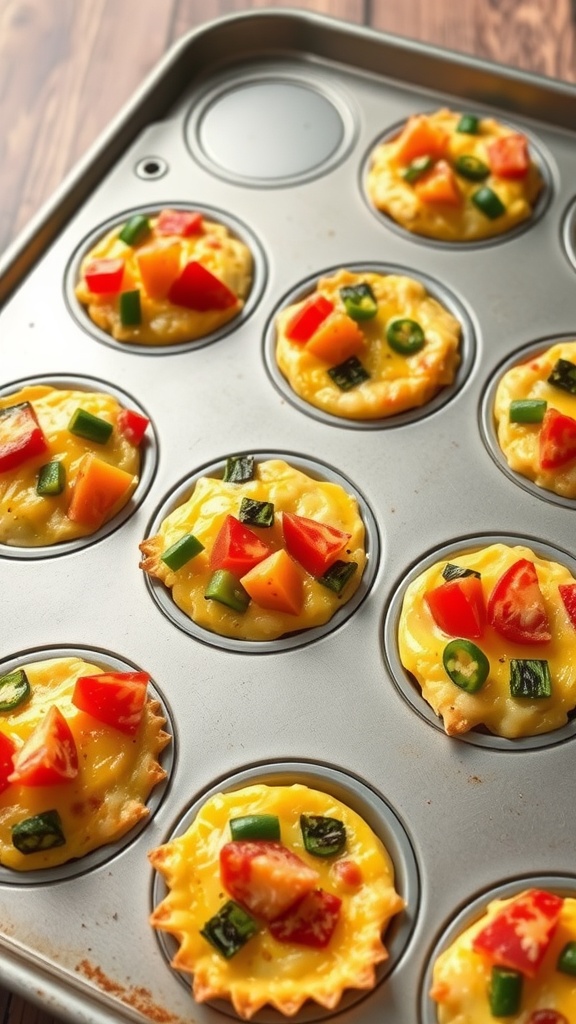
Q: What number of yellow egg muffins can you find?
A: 10